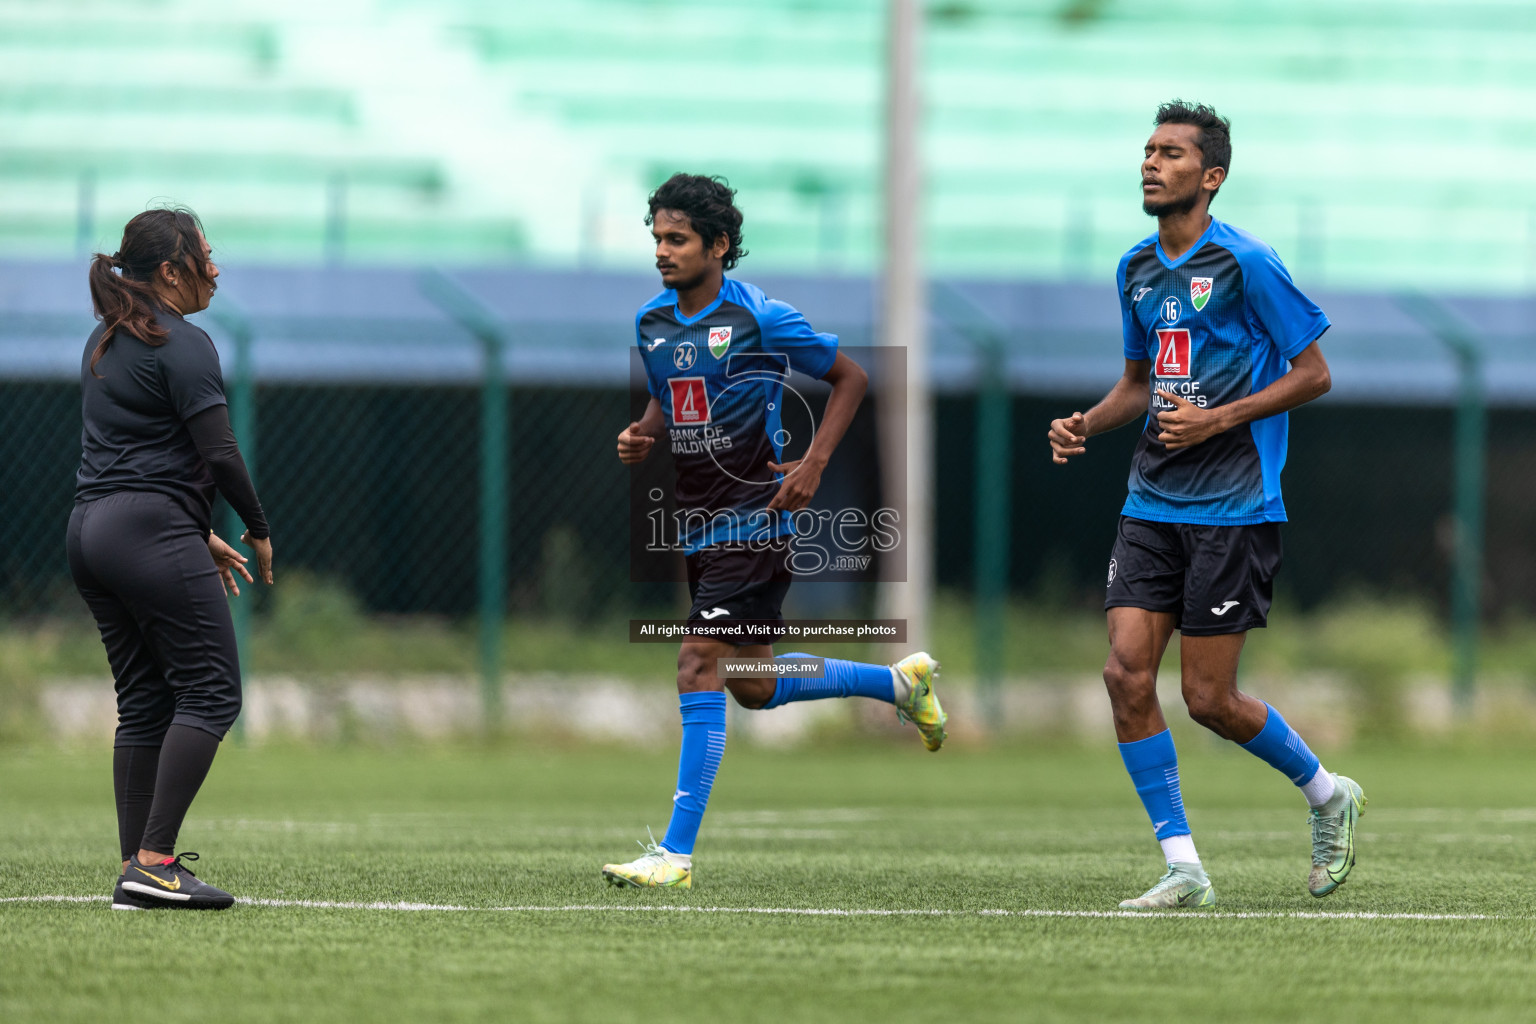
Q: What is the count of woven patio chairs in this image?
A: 0